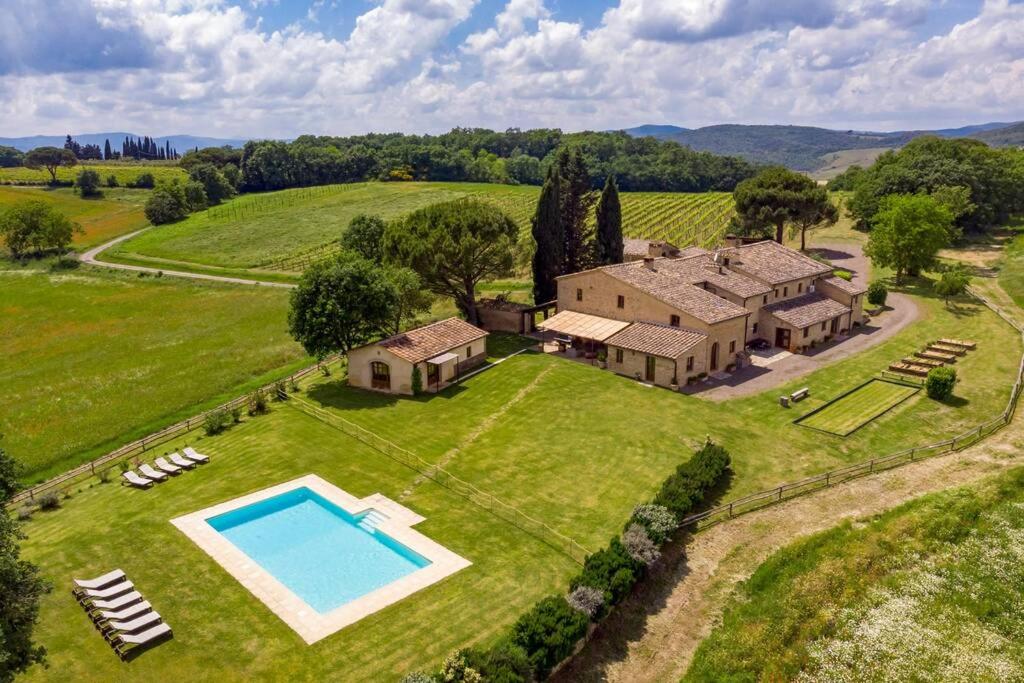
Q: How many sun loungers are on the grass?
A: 11